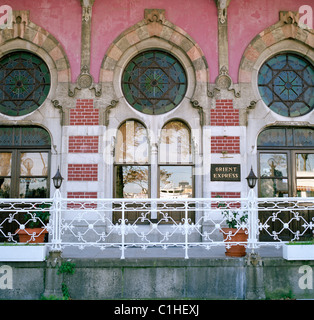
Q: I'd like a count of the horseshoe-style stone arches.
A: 3